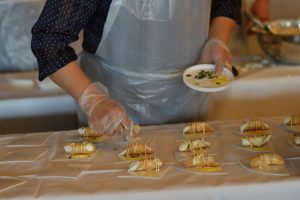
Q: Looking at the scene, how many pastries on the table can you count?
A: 13